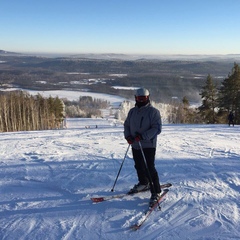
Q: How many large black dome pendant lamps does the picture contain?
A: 0